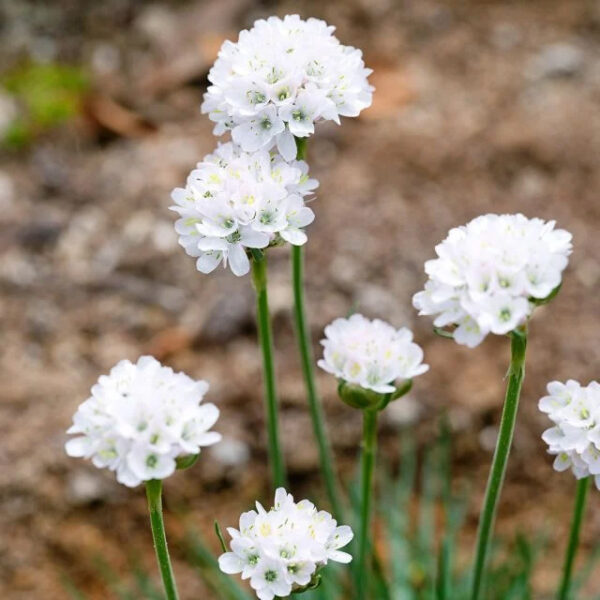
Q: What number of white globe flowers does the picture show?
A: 7